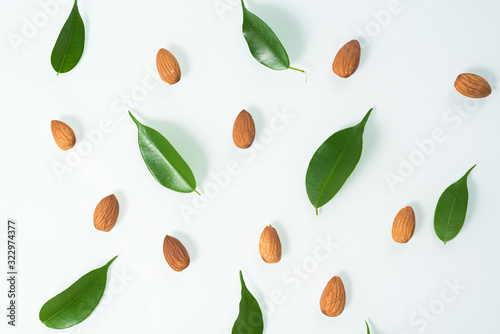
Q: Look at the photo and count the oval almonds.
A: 10